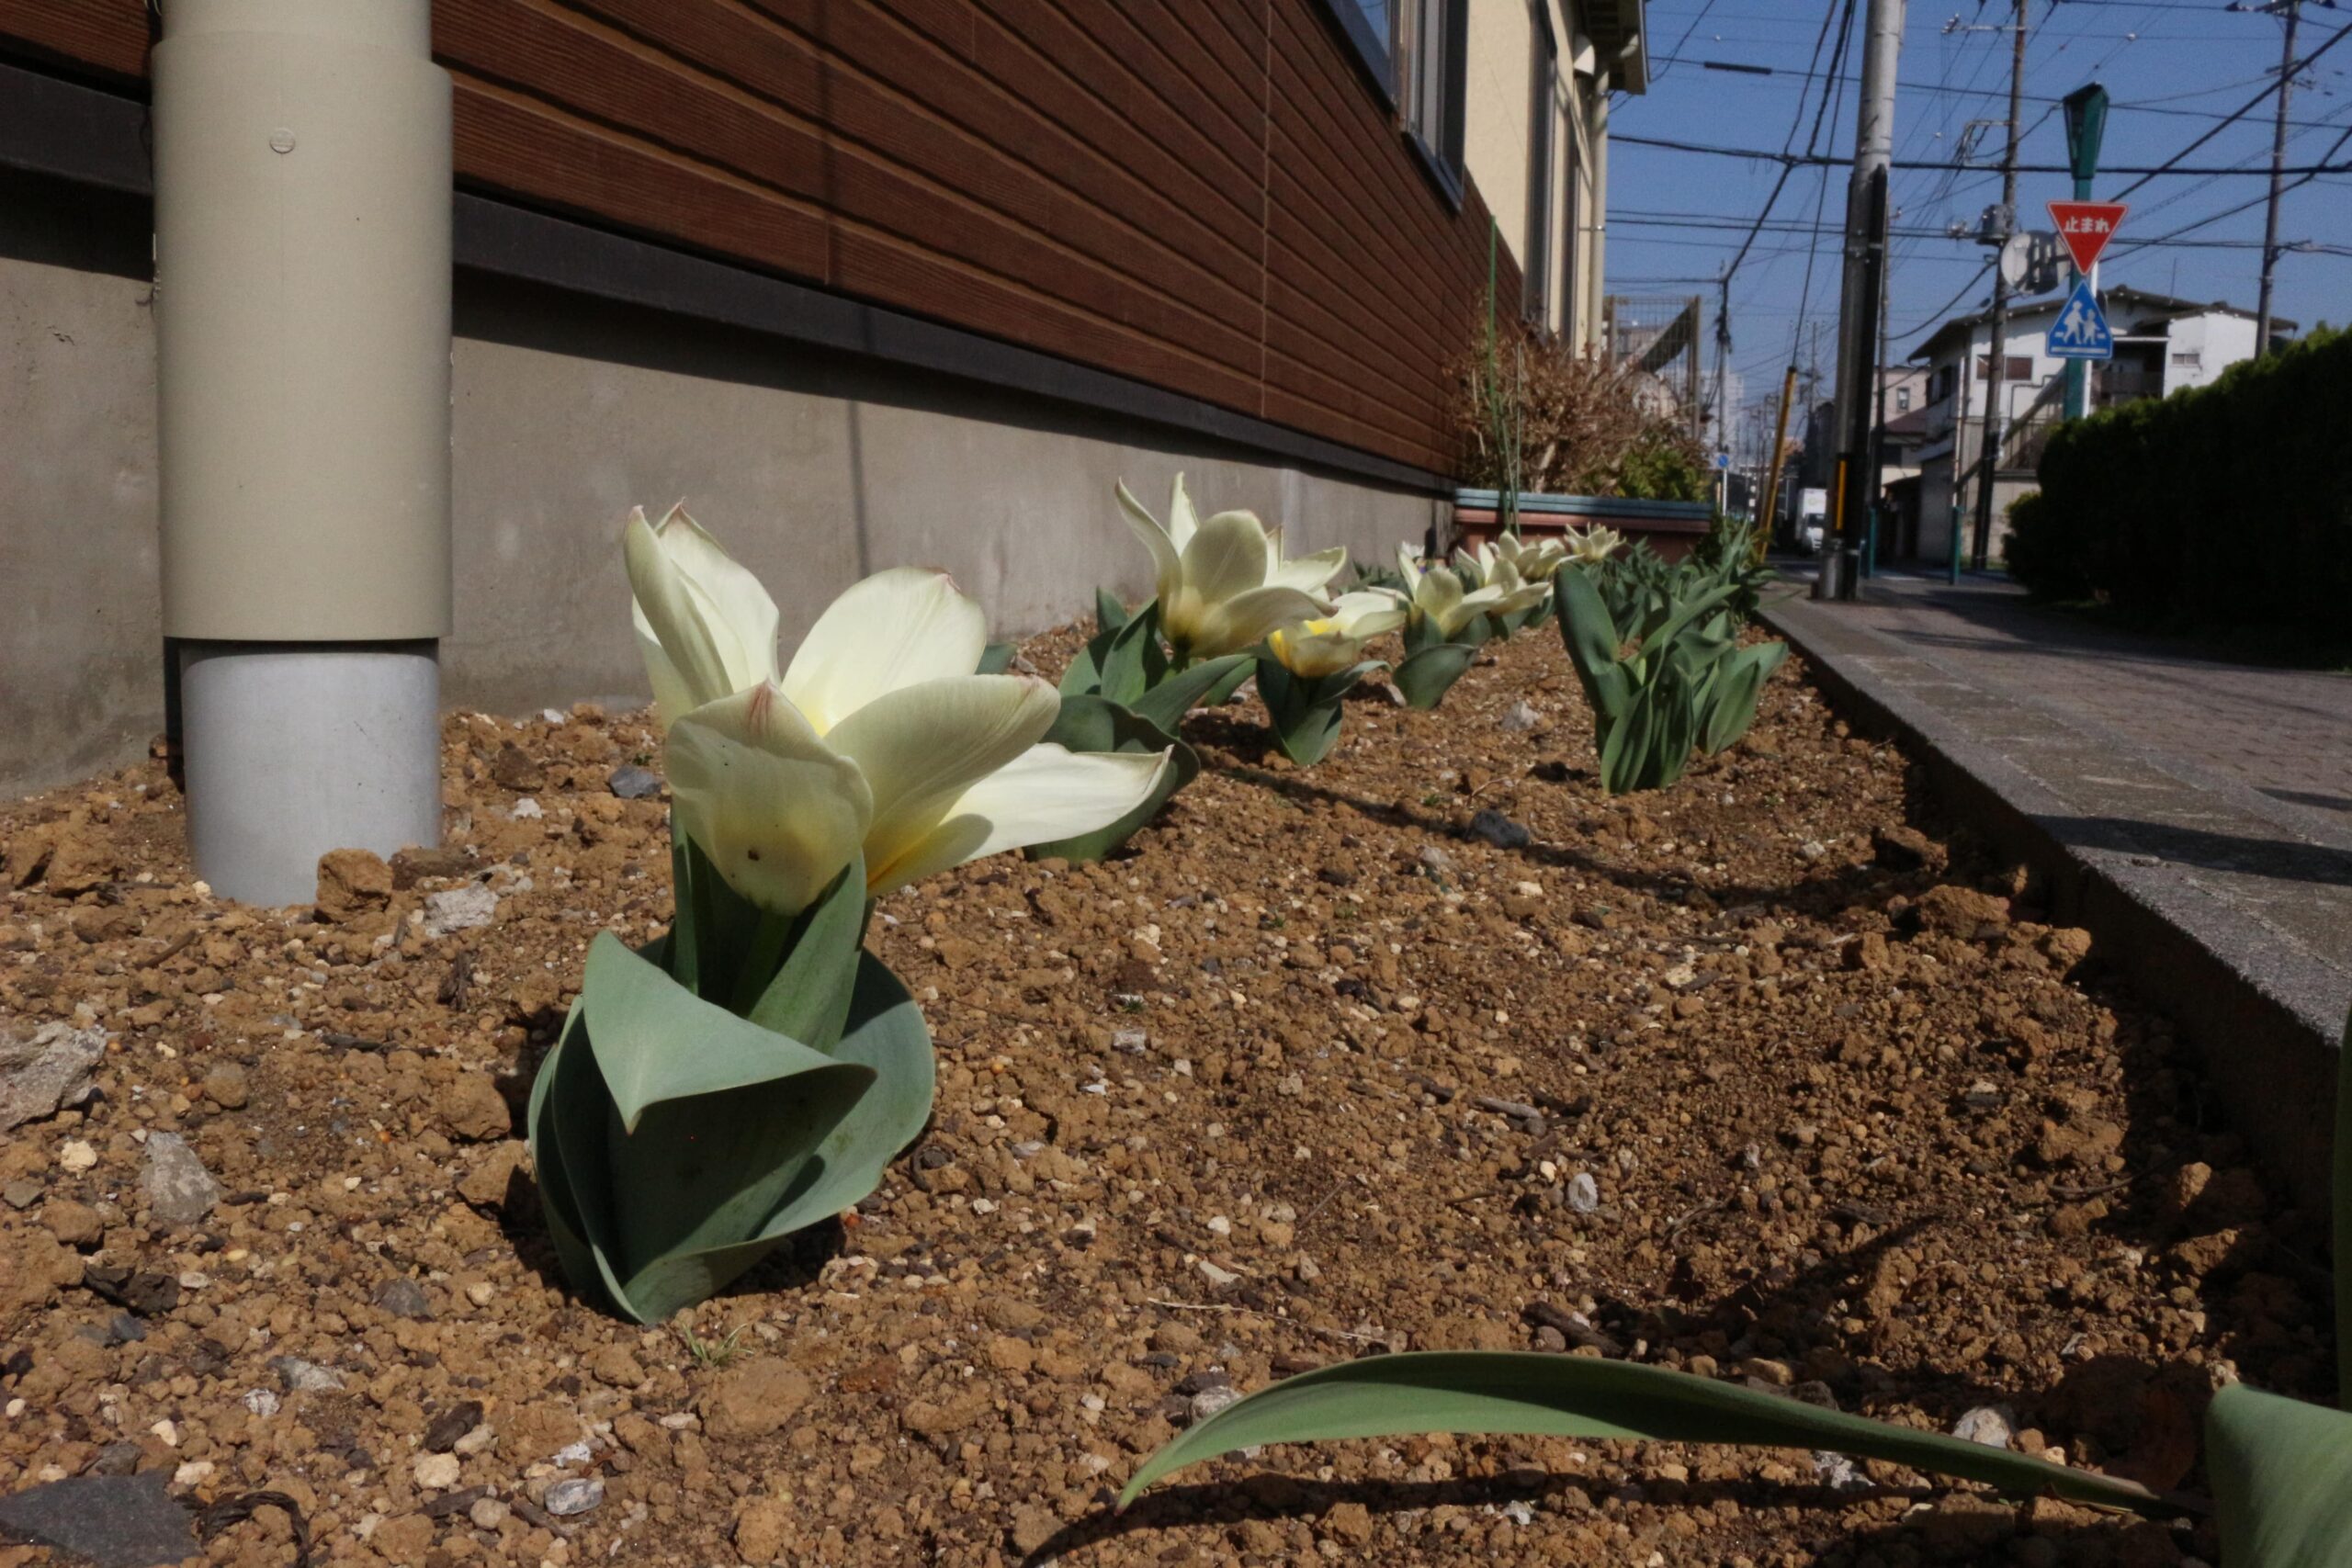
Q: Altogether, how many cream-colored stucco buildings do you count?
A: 1